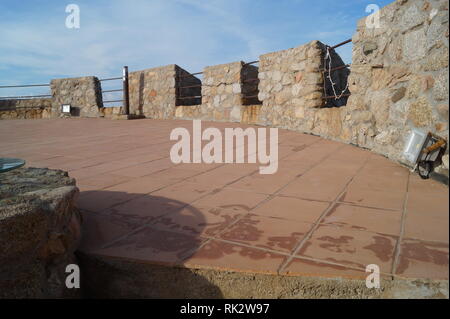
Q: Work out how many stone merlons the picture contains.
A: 5